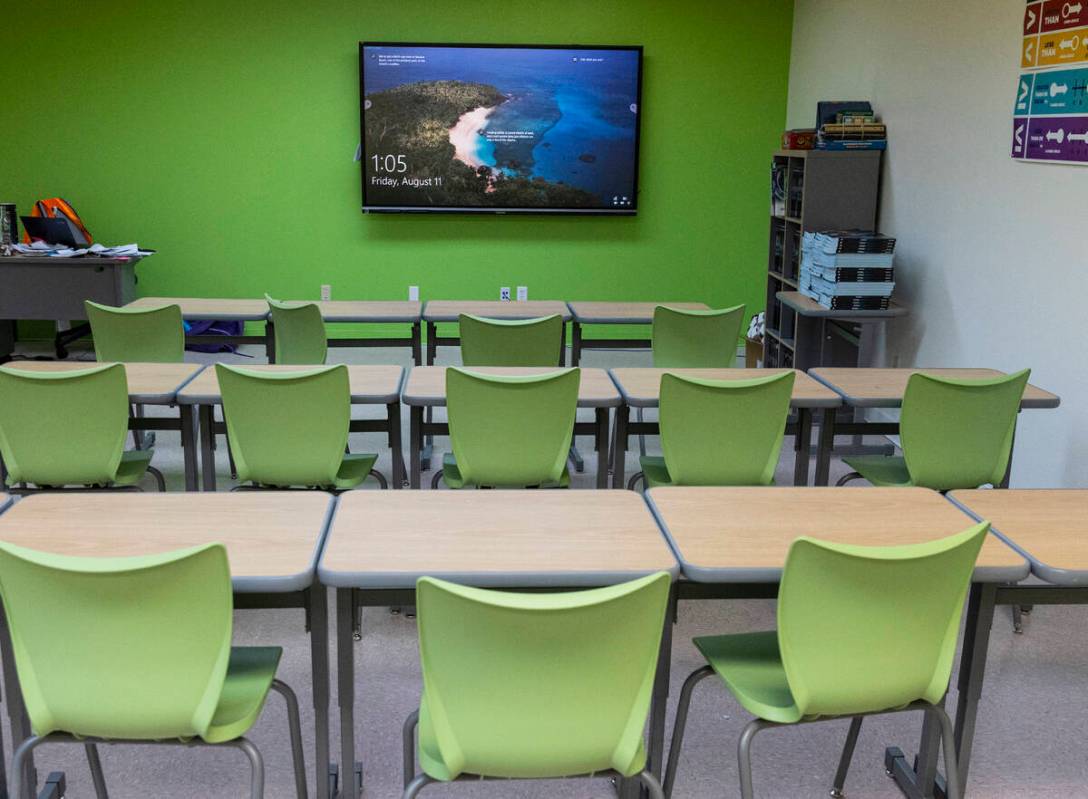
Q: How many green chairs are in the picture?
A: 12